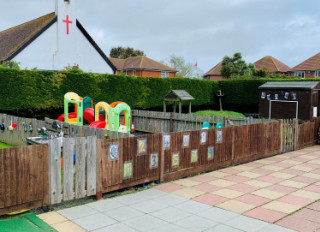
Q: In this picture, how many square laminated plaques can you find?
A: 11